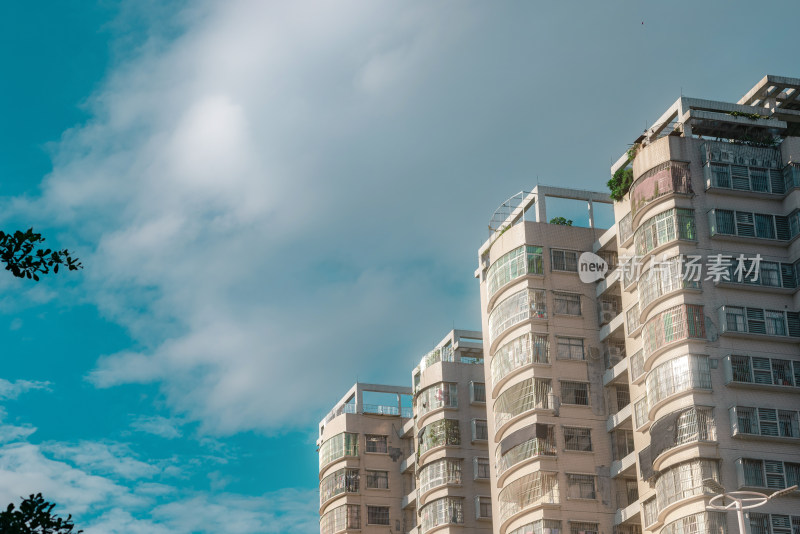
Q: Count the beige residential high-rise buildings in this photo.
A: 4